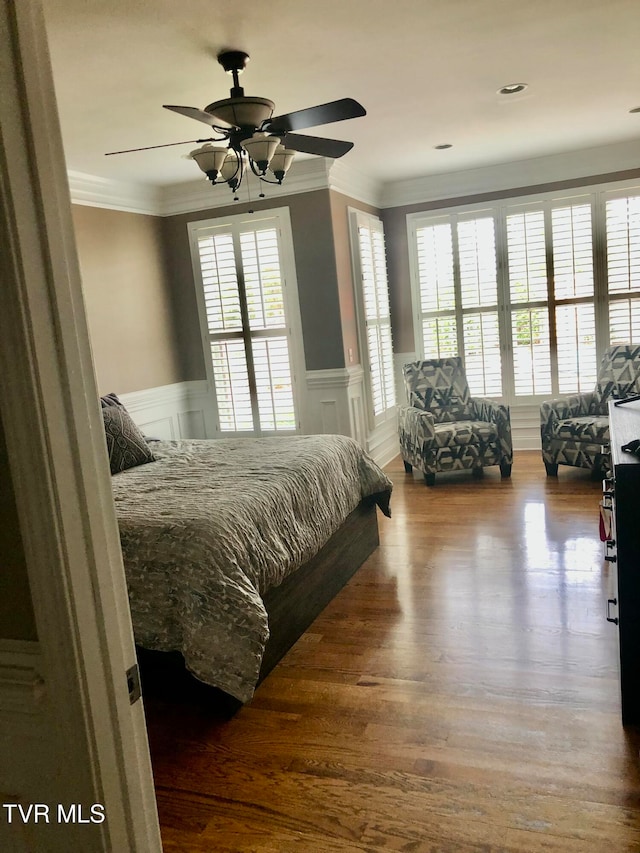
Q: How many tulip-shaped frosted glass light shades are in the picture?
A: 4